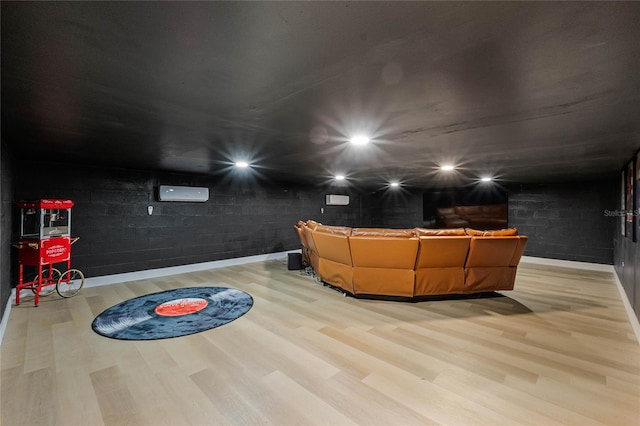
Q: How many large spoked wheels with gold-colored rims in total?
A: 2